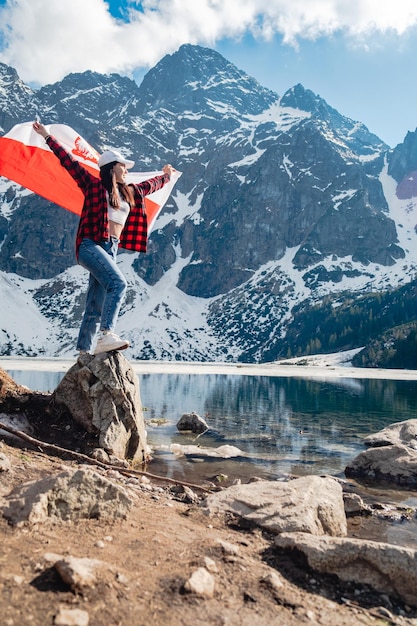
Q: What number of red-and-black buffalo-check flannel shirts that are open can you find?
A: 1